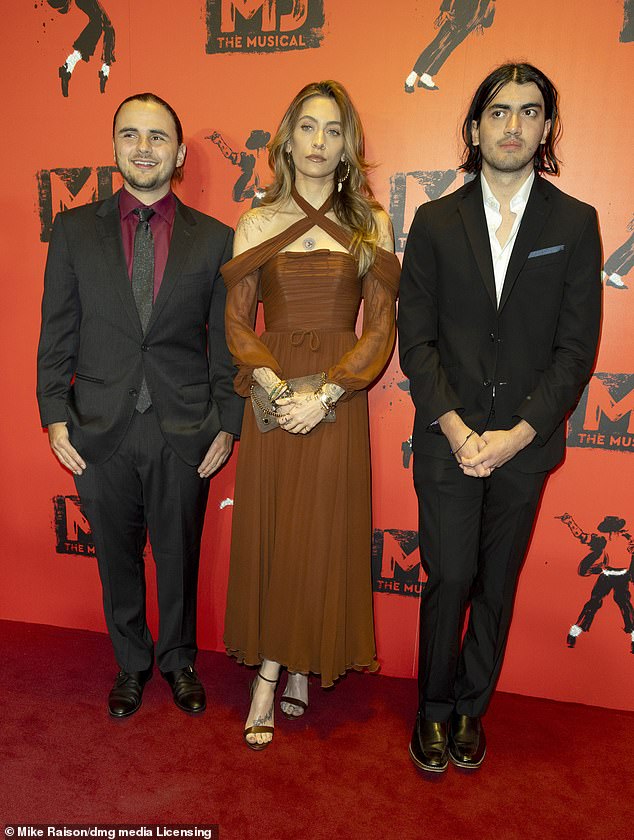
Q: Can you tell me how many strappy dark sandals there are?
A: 2